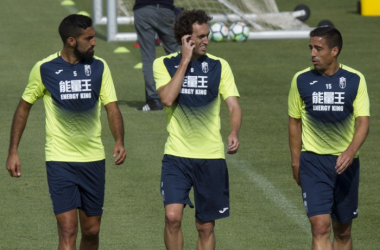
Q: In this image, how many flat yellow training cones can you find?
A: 4